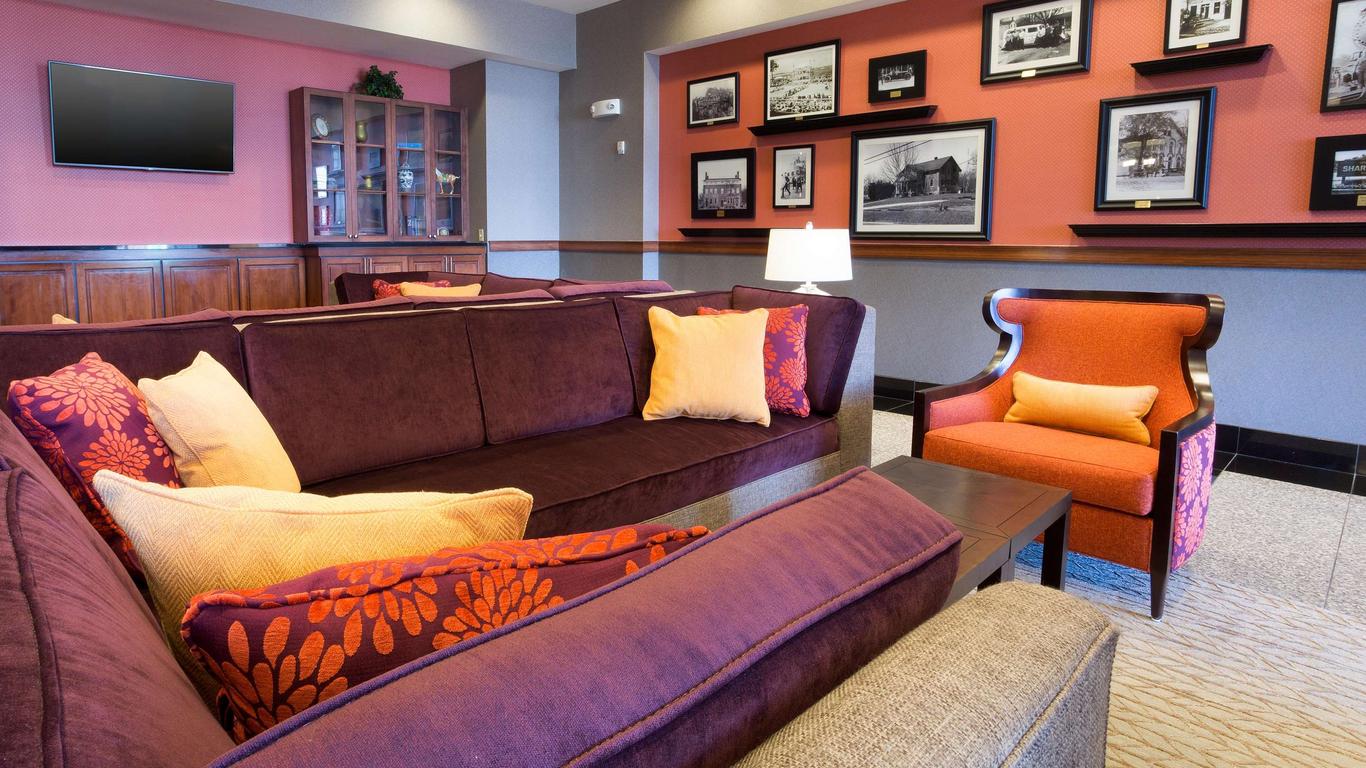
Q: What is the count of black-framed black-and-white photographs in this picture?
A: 11